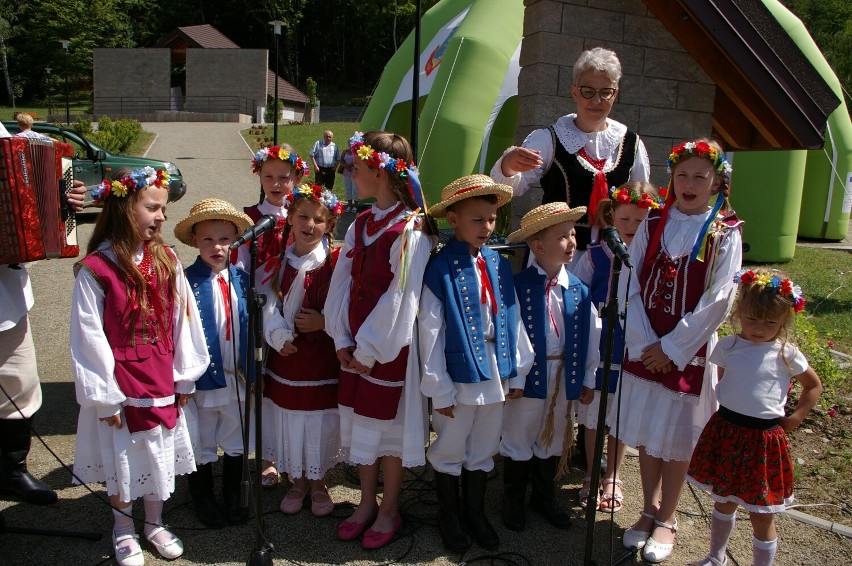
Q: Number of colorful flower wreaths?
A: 7